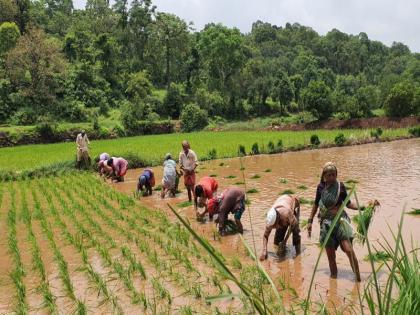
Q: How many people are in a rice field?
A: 10